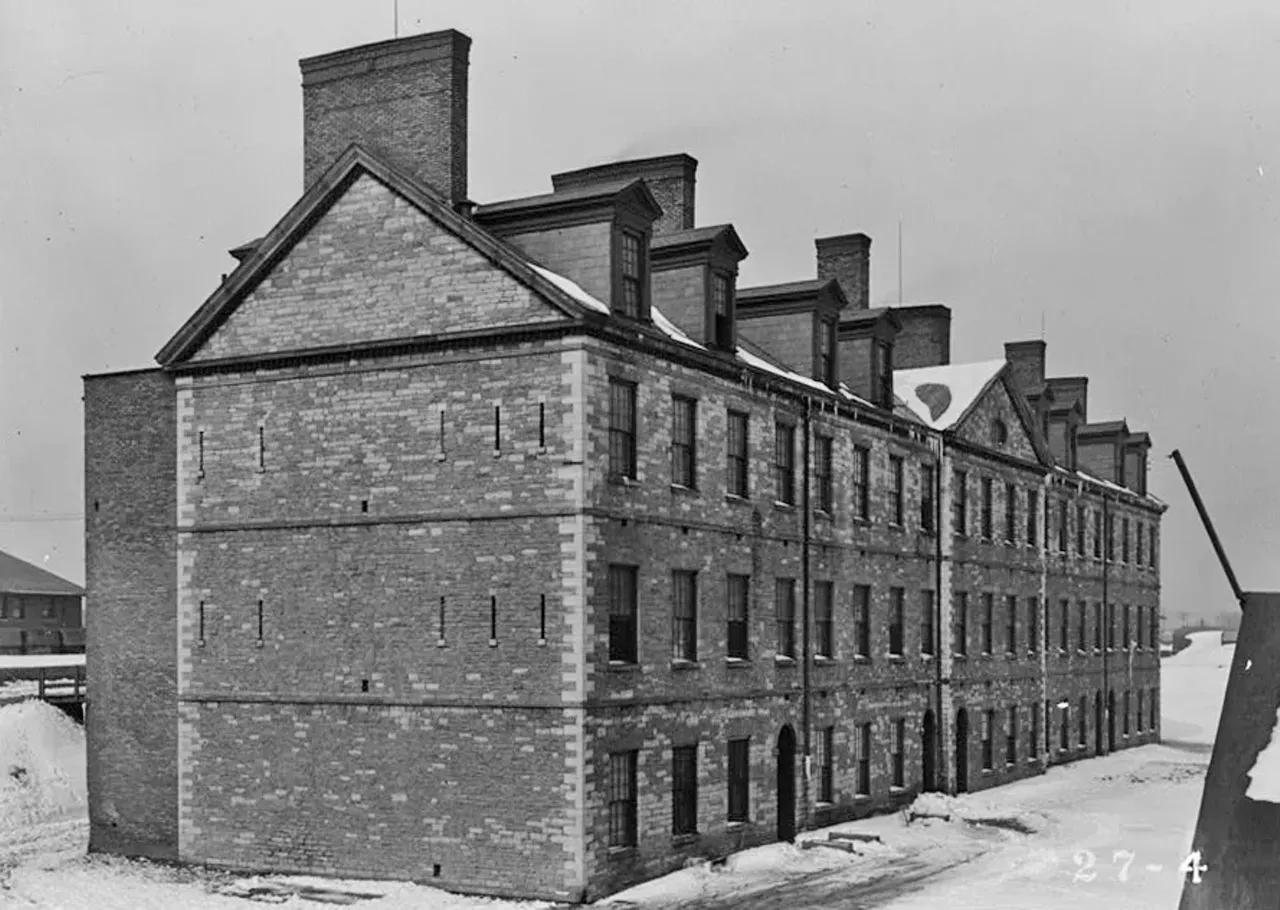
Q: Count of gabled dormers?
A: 8